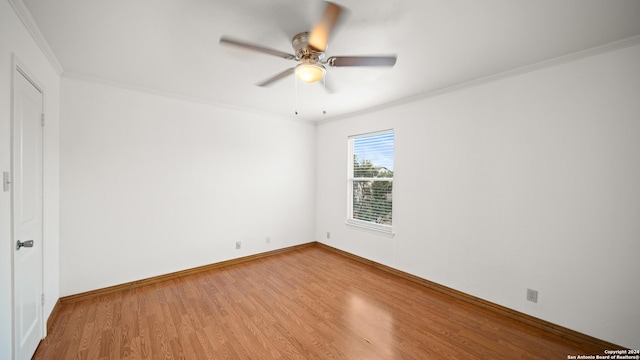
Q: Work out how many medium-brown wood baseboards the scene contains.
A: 3